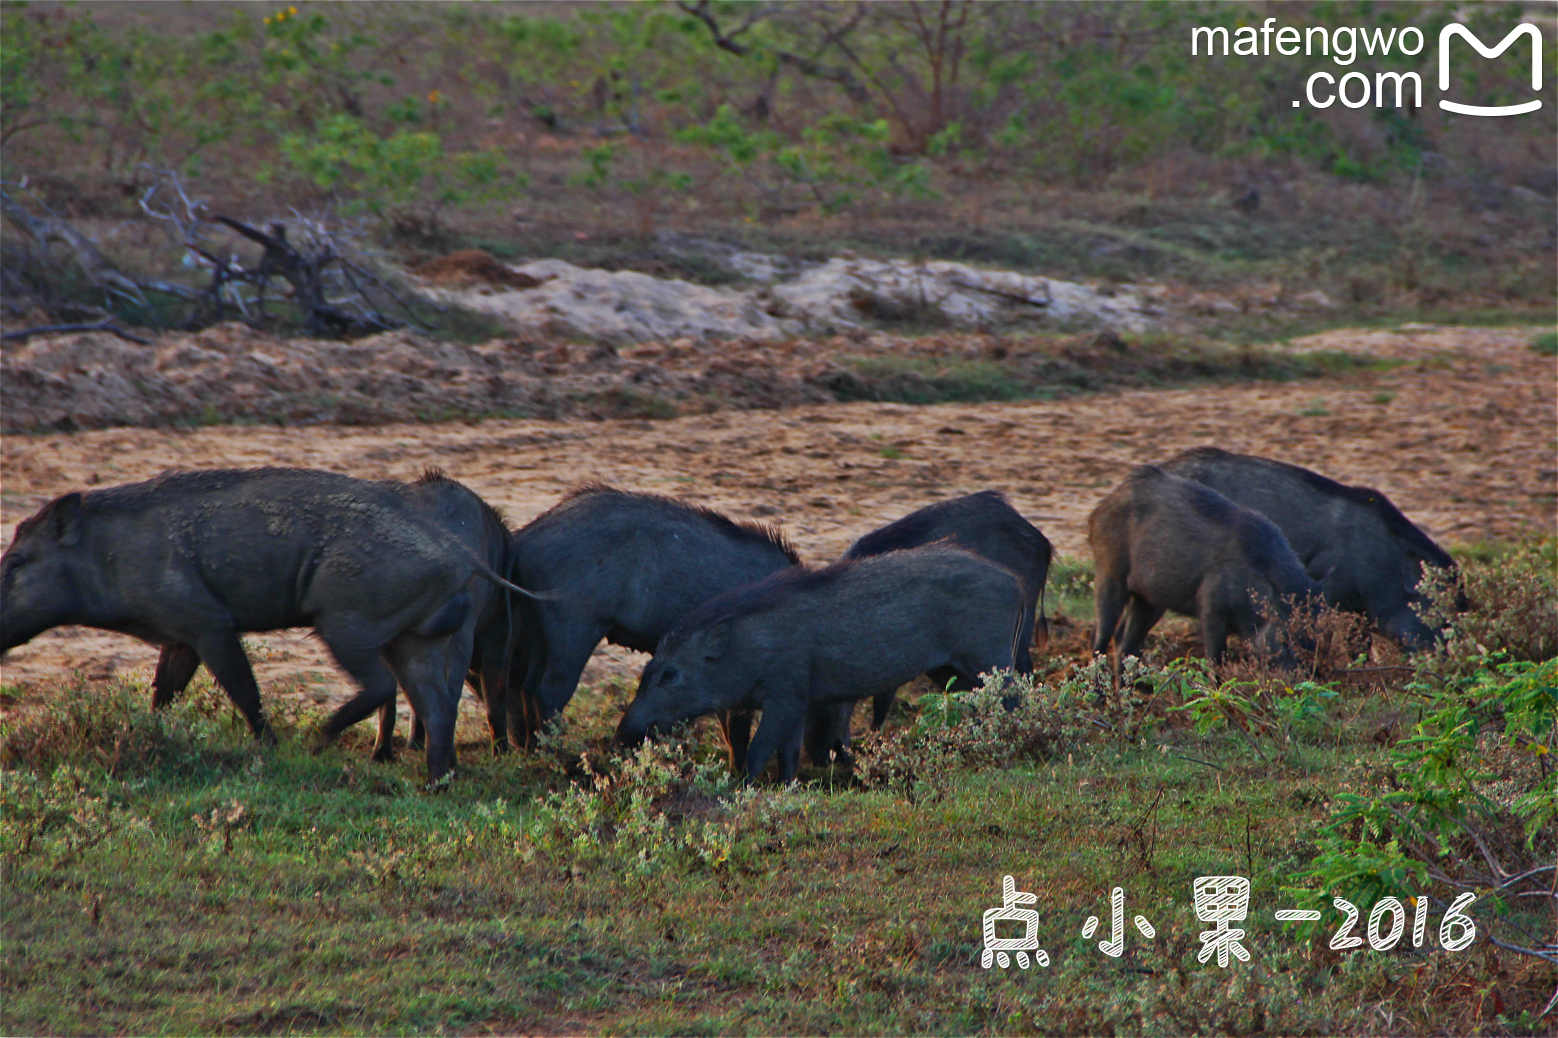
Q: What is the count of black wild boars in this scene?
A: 7